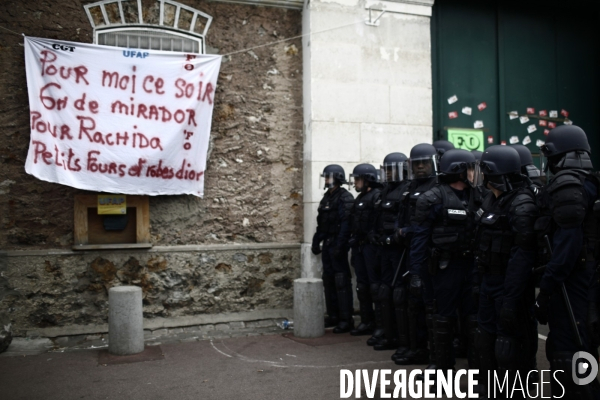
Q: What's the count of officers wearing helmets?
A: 10